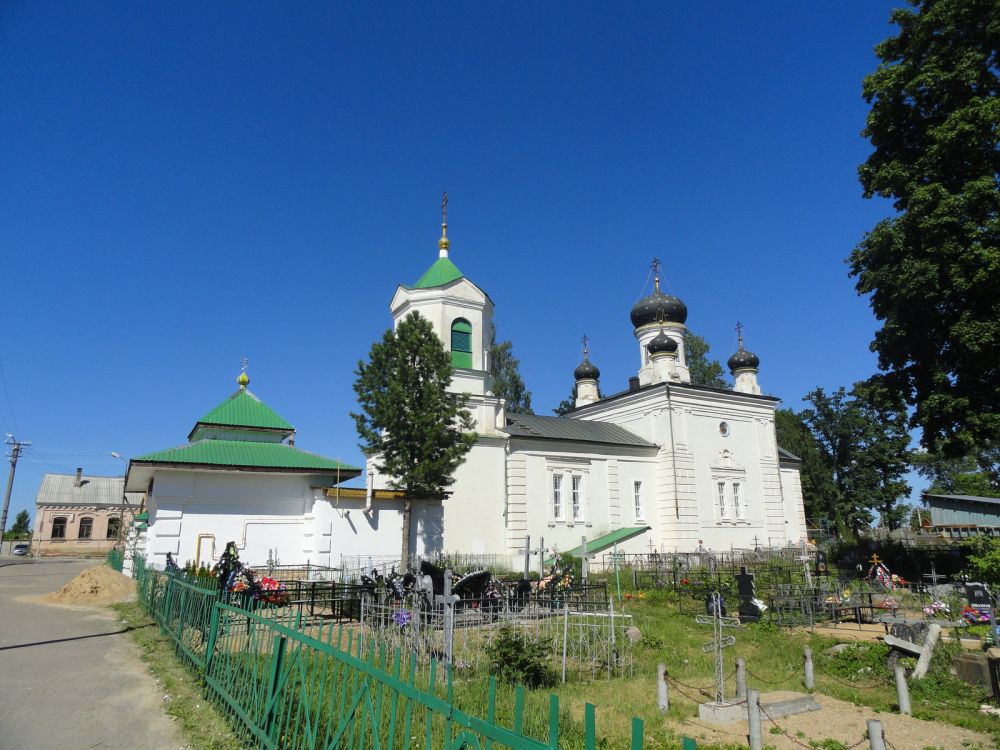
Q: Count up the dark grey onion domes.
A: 4